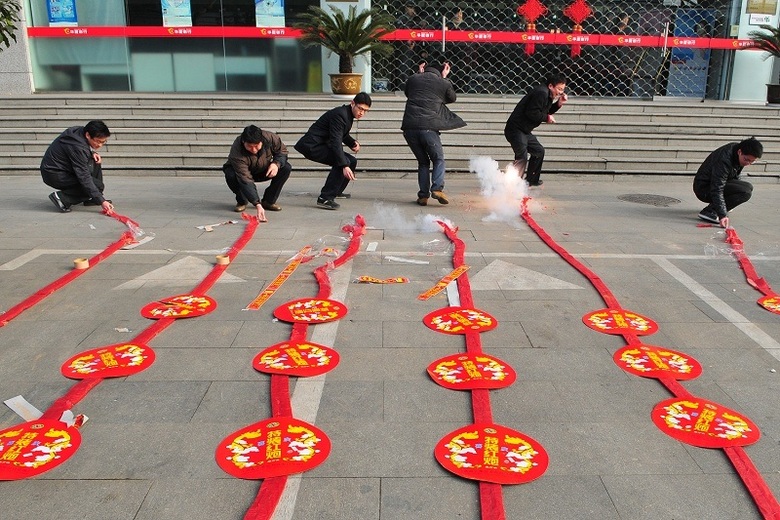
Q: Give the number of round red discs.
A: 13